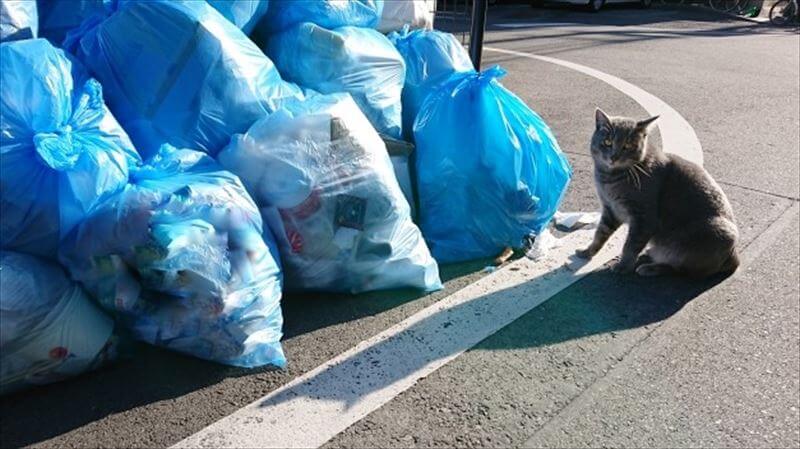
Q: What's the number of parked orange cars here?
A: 0